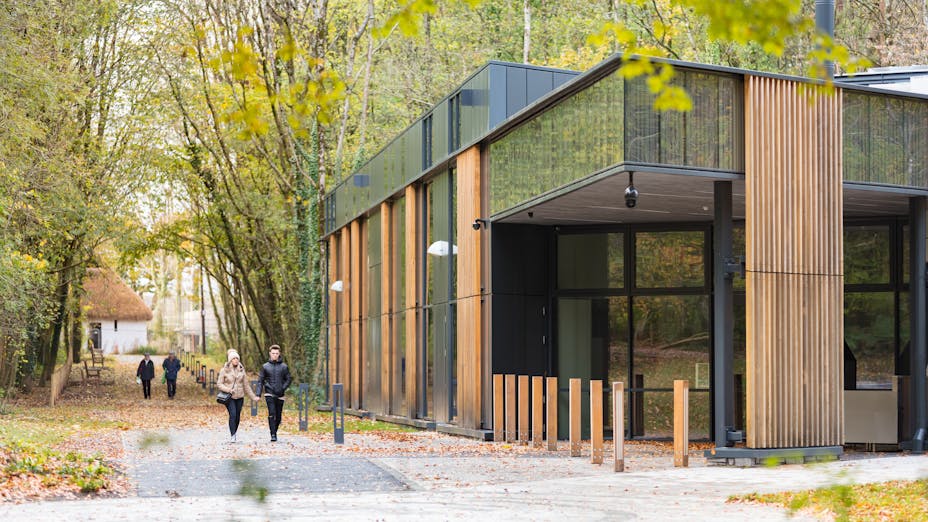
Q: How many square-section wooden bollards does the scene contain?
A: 9